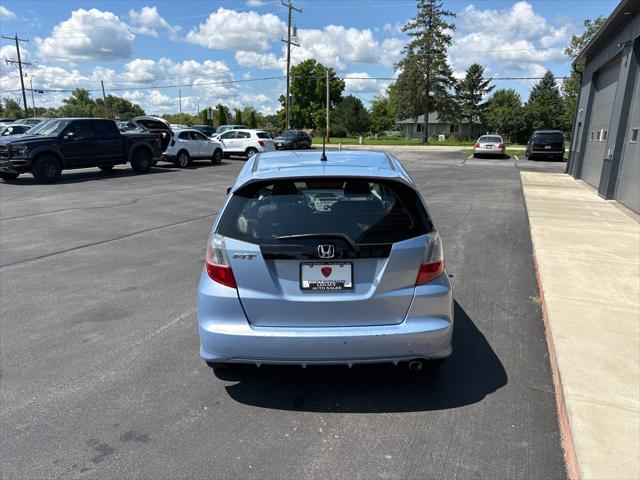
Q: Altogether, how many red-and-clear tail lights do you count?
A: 2